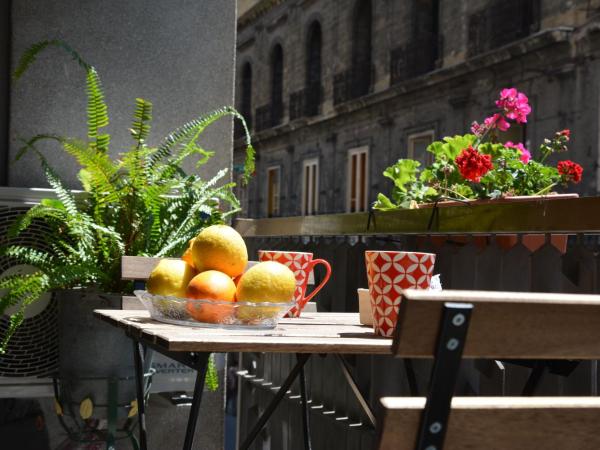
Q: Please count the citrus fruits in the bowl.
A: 5